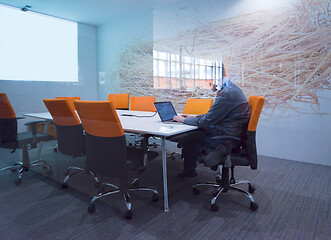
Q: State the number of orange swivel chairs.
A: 8